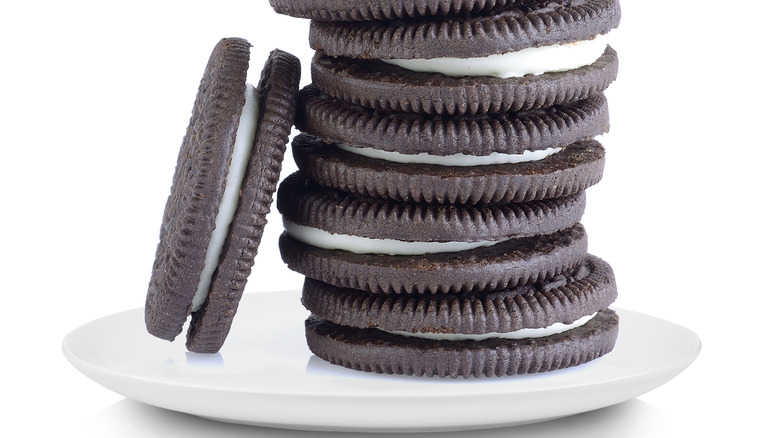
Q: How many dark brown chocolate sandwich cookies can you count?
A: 6